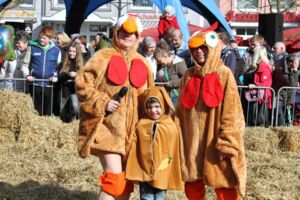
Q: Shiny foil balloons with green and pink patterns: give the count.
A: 1